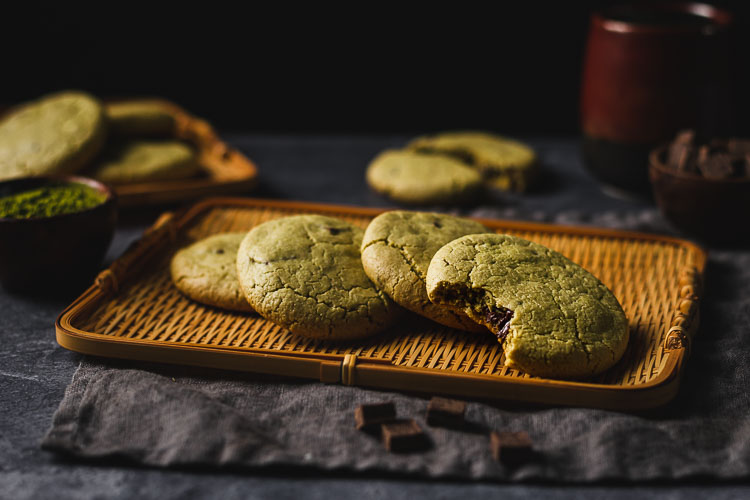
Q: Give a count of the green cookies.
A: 9